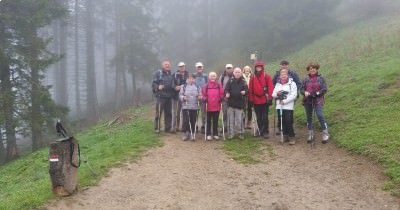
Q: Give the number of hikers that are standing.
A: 12